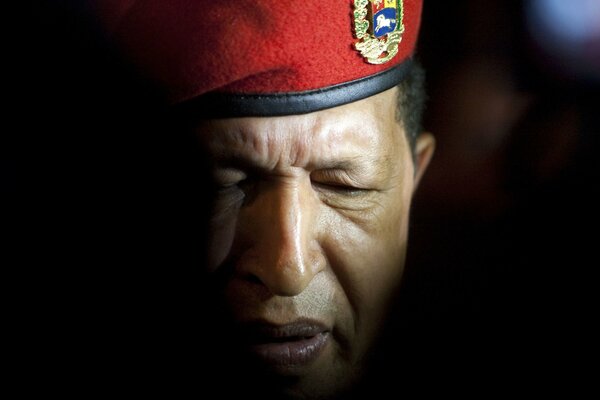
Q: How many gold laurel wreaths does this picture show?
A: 1